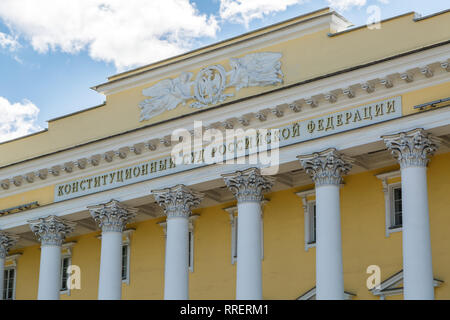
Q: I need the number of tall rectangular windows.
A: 7